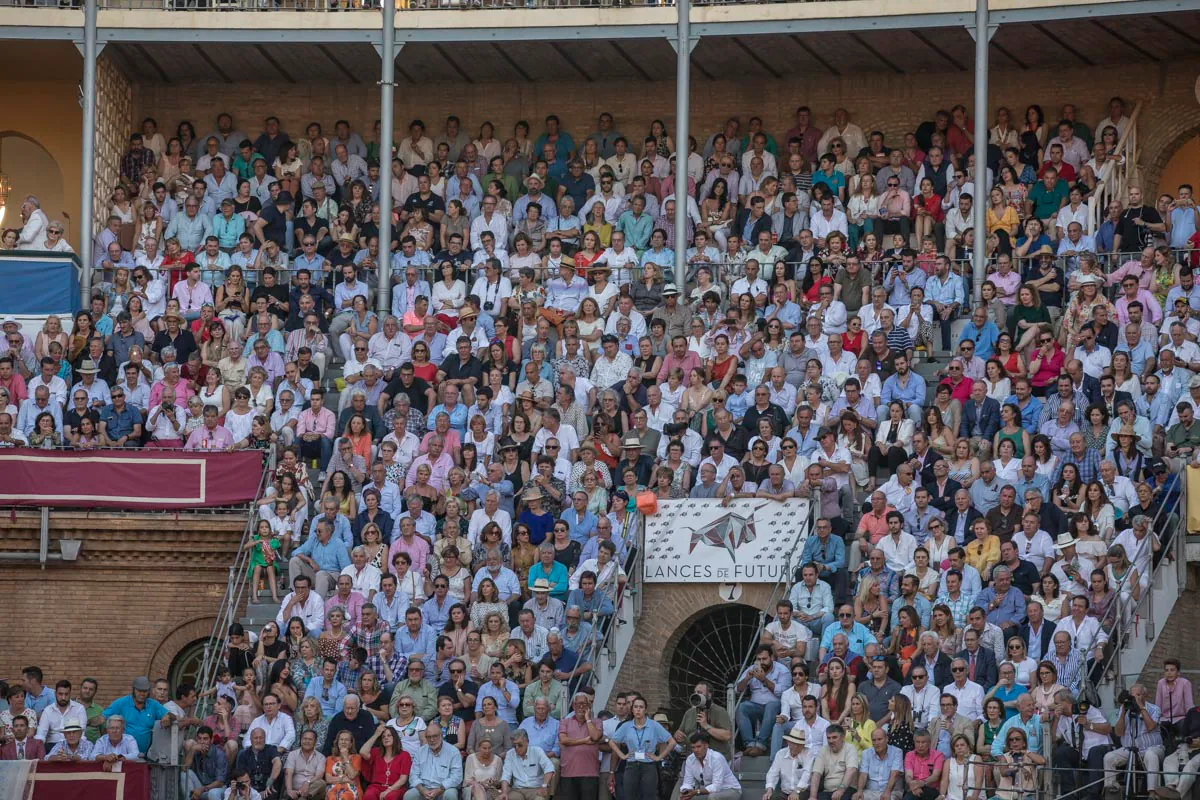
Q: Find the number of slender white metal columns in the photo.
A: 4